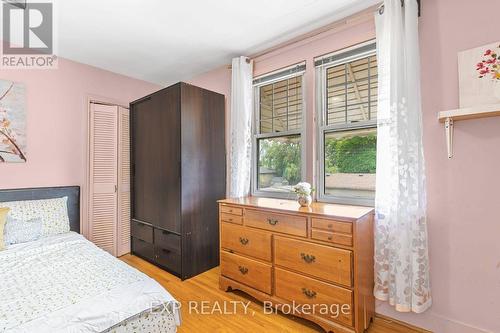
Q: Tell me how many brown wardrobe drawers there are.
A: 4